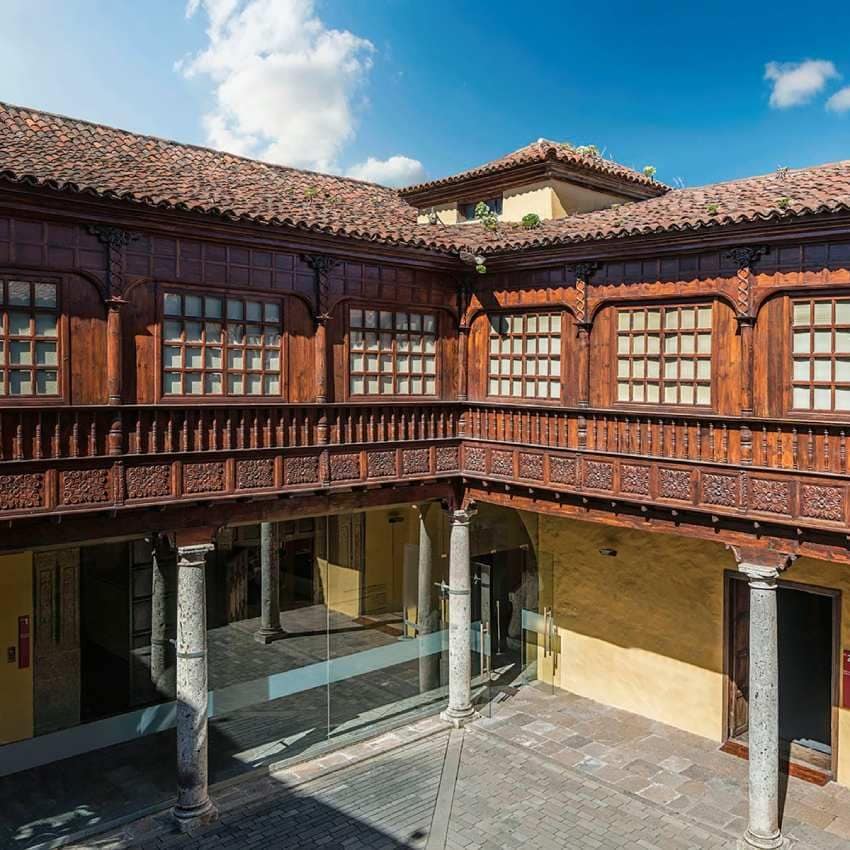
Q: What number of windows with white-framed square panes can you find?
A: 6